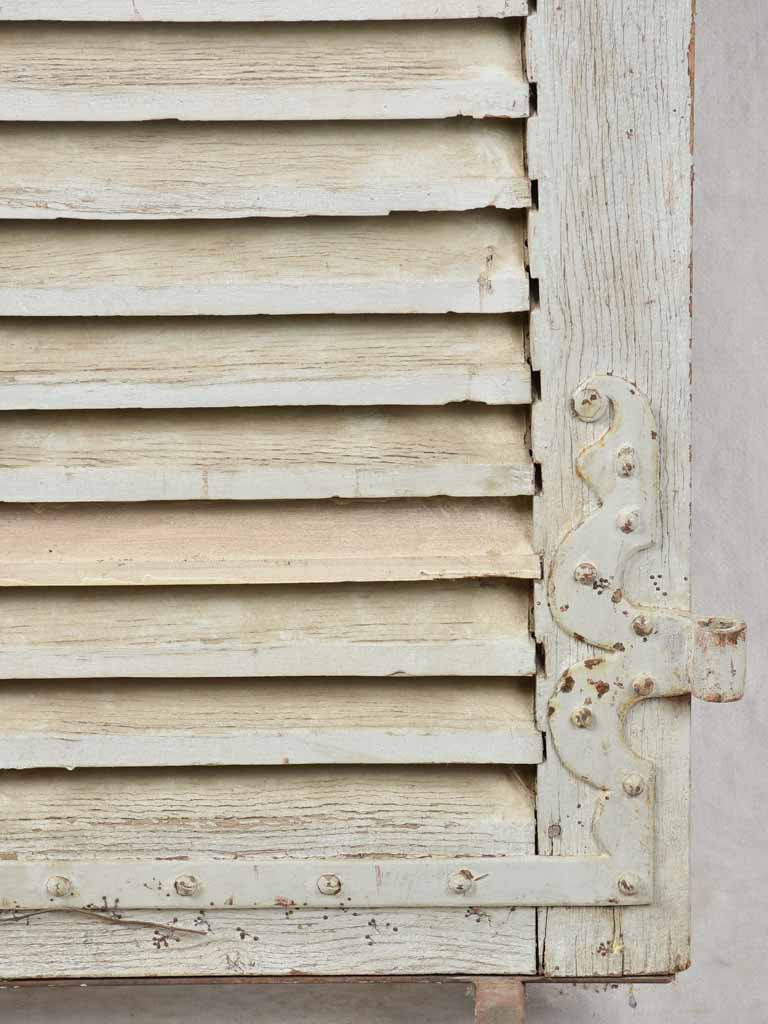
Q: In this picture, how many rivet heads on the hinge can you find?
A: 13